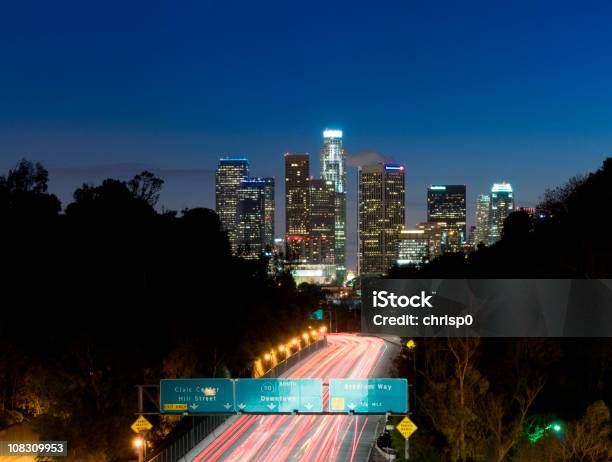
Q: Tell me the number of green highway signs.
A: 3